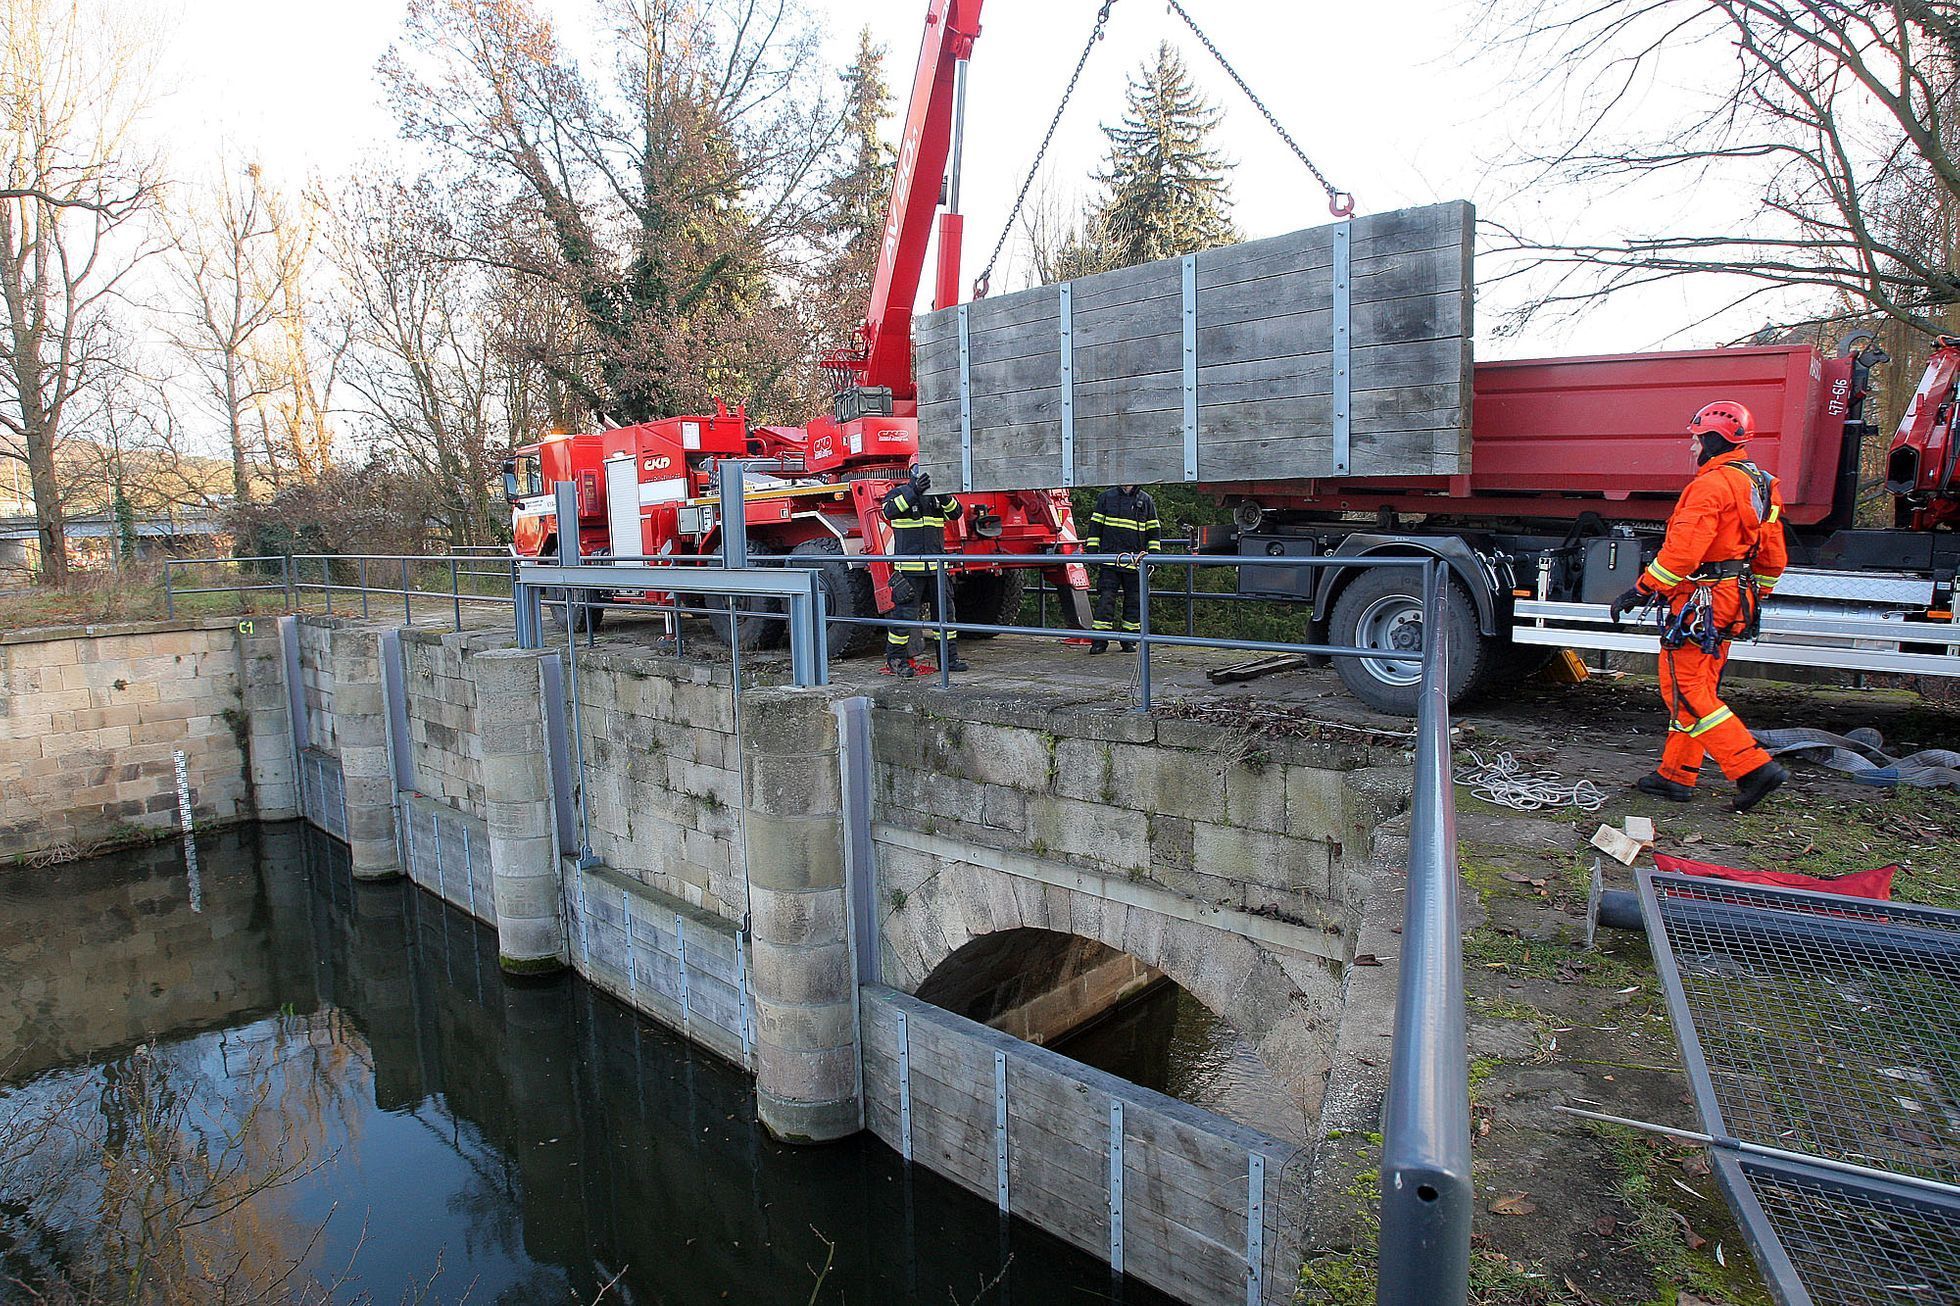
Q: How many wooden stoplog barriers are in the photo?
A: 5